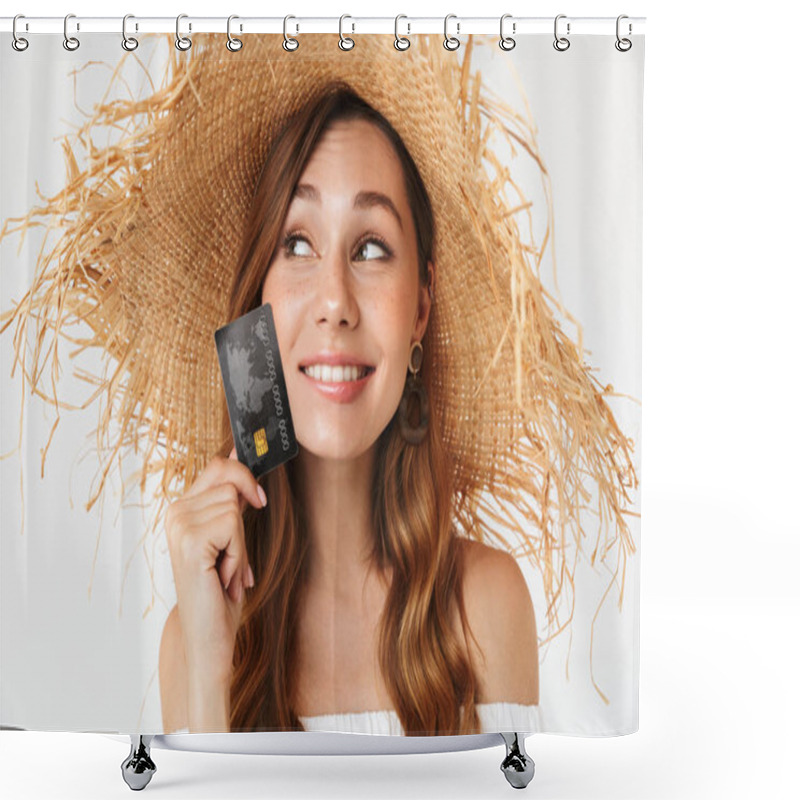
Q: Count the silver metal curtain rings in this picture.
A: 12